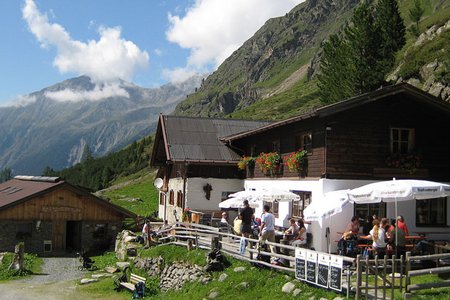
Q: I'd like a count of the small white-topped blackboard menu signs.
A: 4